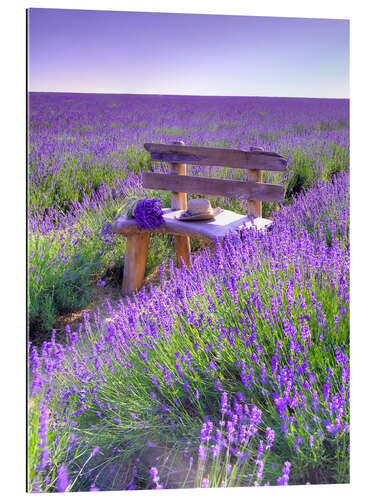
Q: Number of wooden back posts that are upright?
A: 2